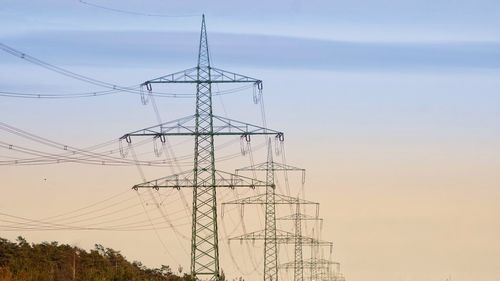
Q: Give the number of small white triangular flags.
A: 0